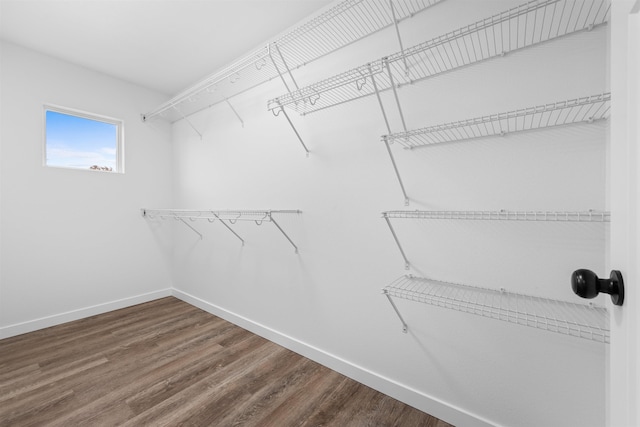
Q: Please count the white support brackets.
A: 14